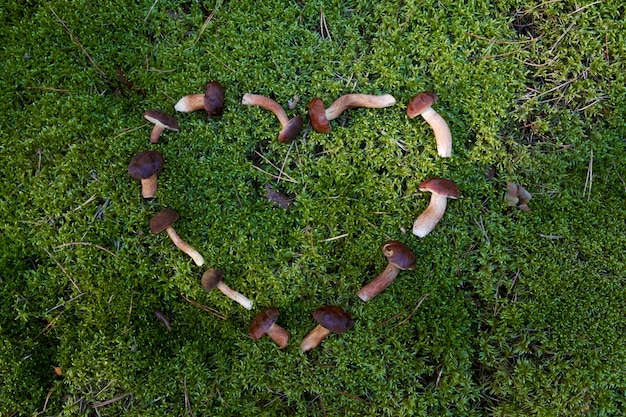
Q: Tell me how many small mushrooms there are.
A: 12